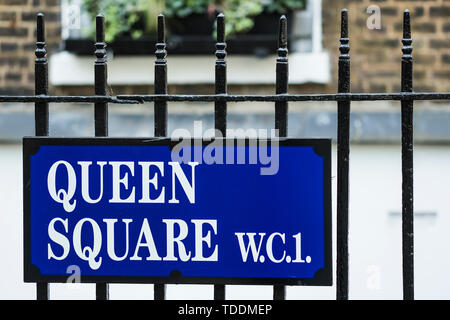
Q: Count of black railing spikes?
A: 7